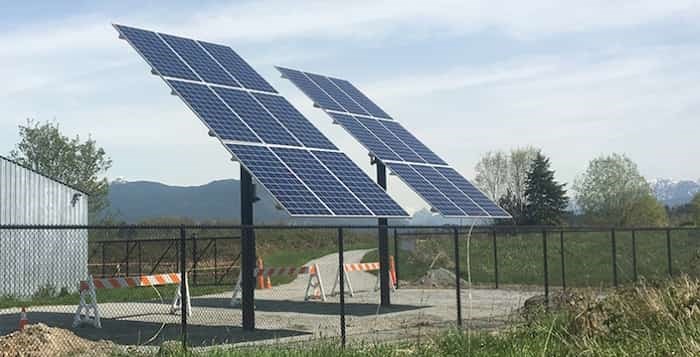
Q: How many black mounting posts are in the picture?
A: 2